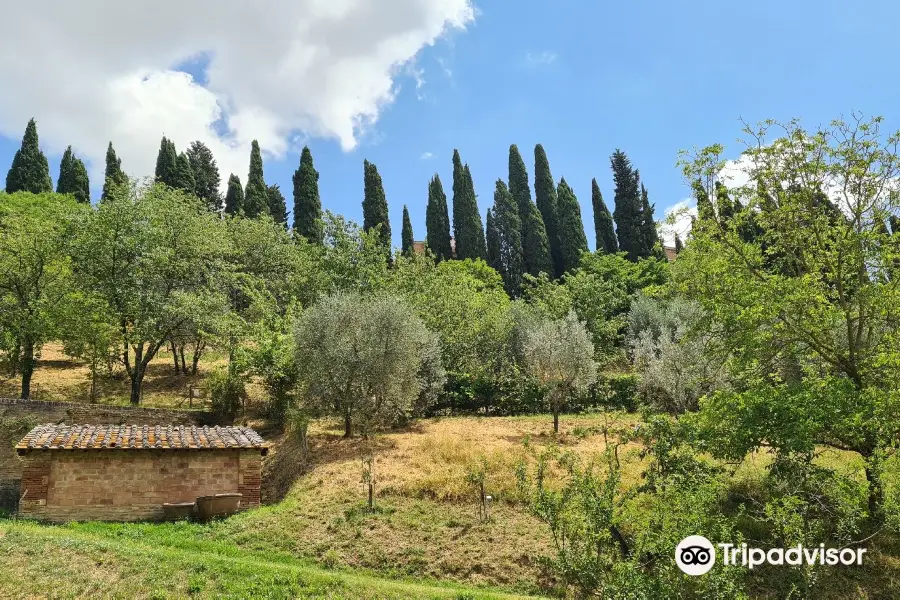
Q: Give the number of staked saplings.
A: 2